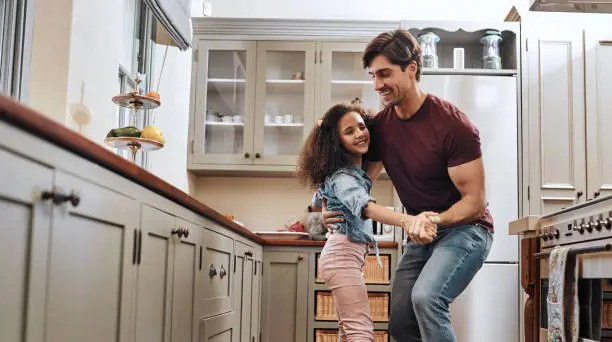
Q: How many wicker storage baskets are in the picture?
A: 3